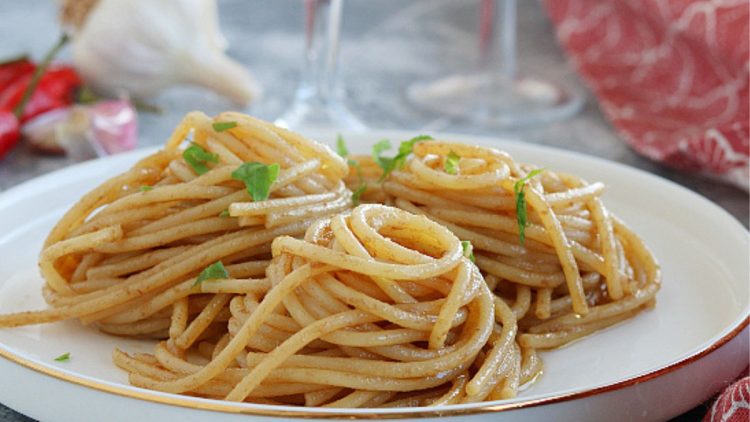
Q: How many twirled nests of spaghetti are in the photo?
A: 3